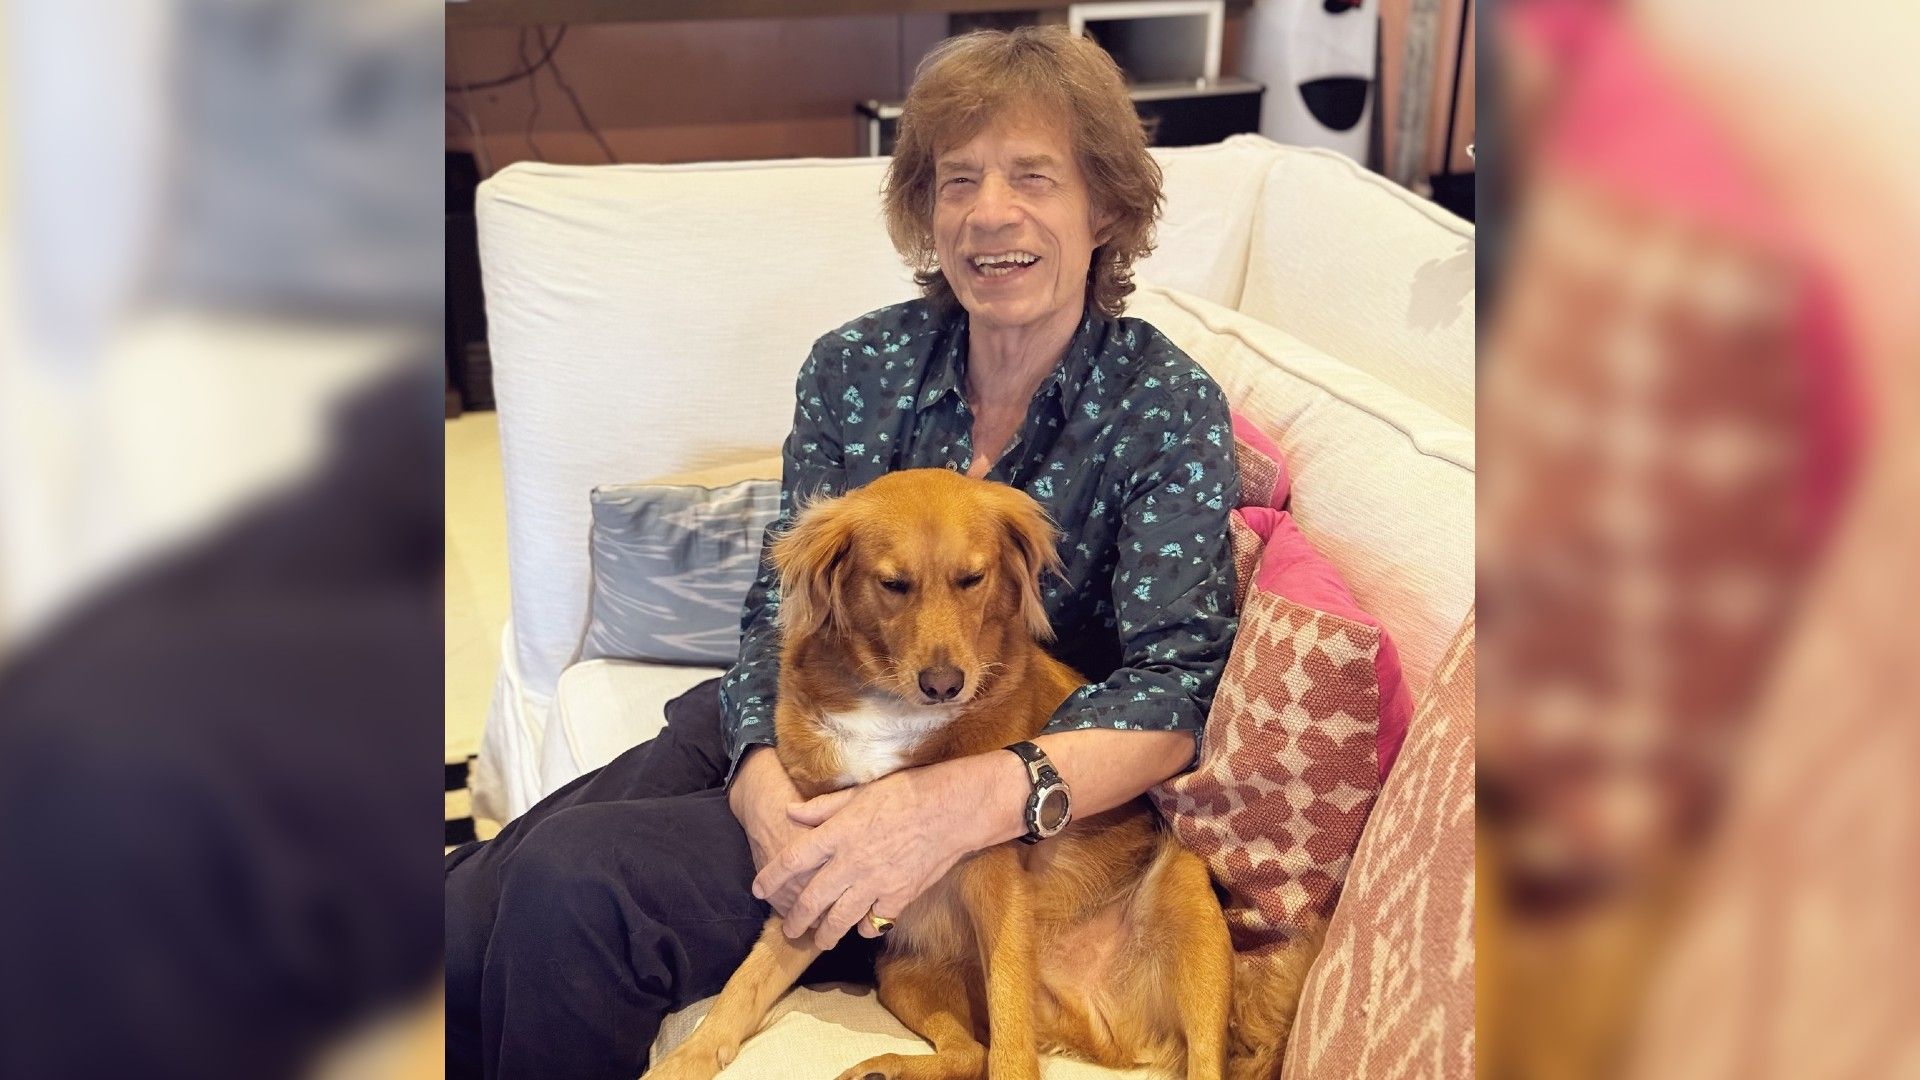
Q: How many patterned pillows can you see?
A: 4